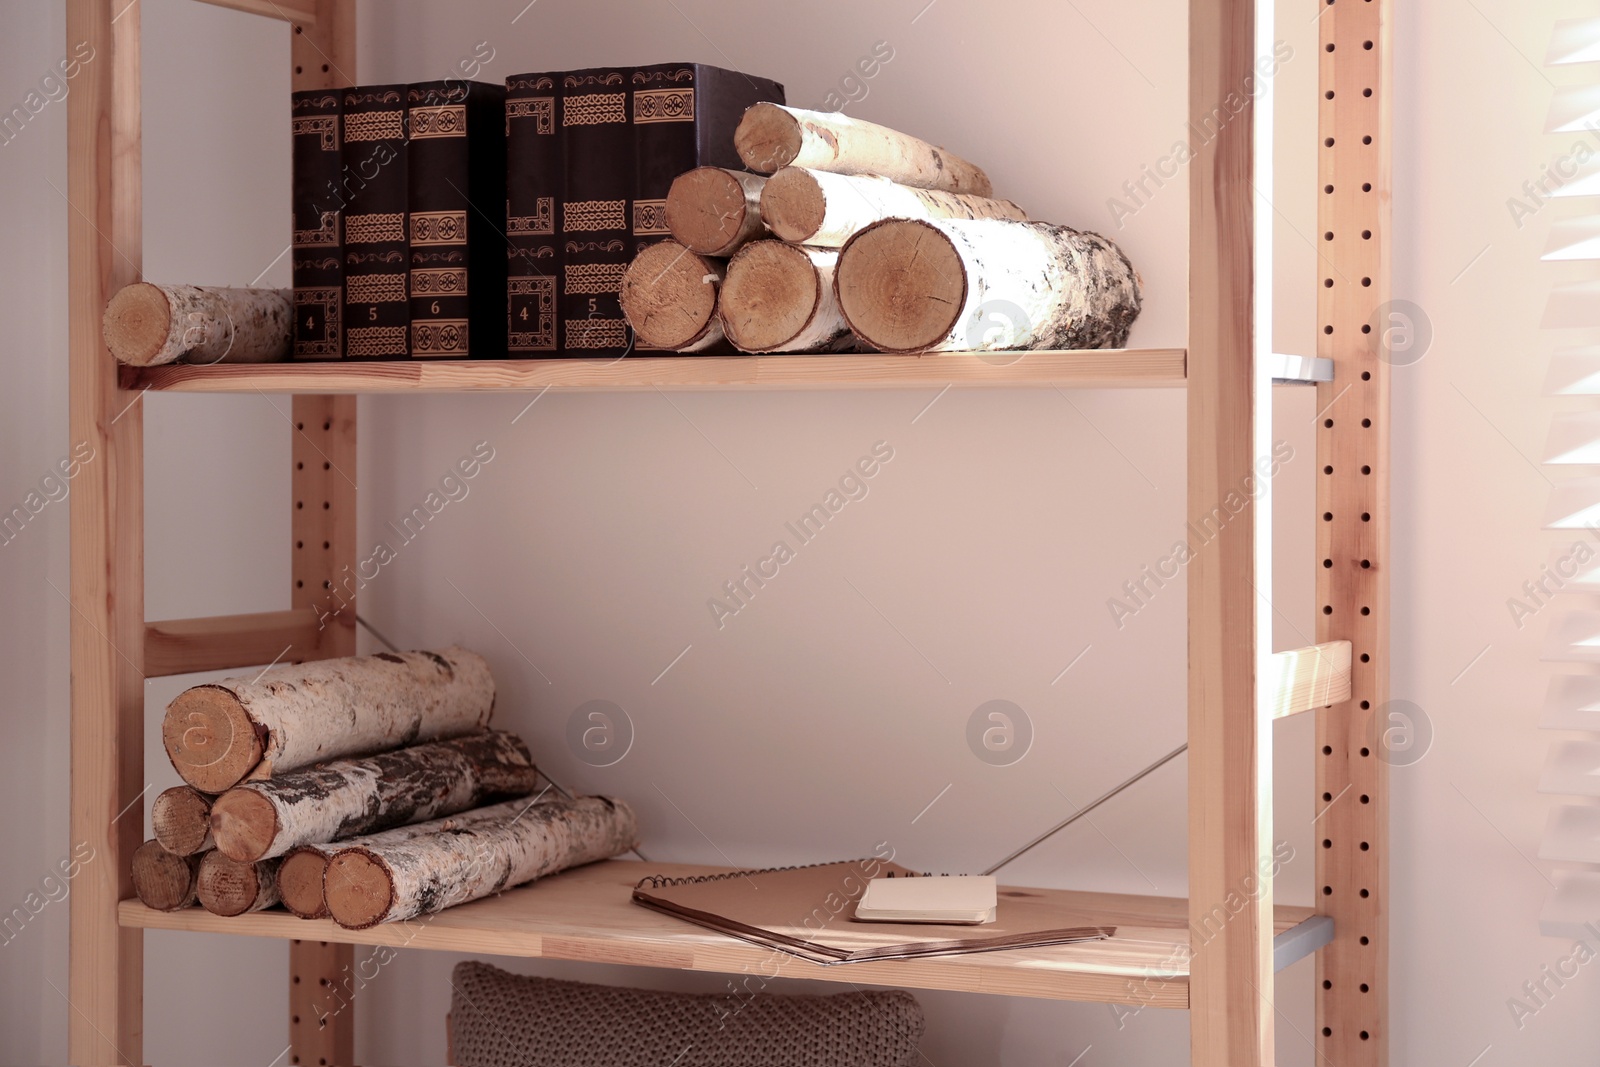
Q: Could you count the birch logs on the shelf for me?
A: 14